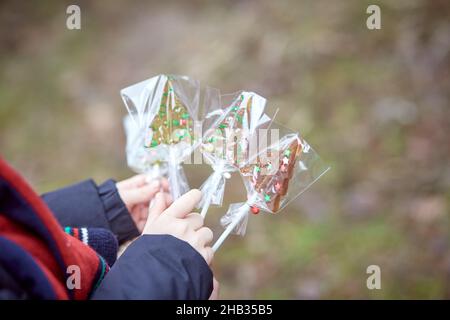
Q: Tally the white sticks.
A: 3